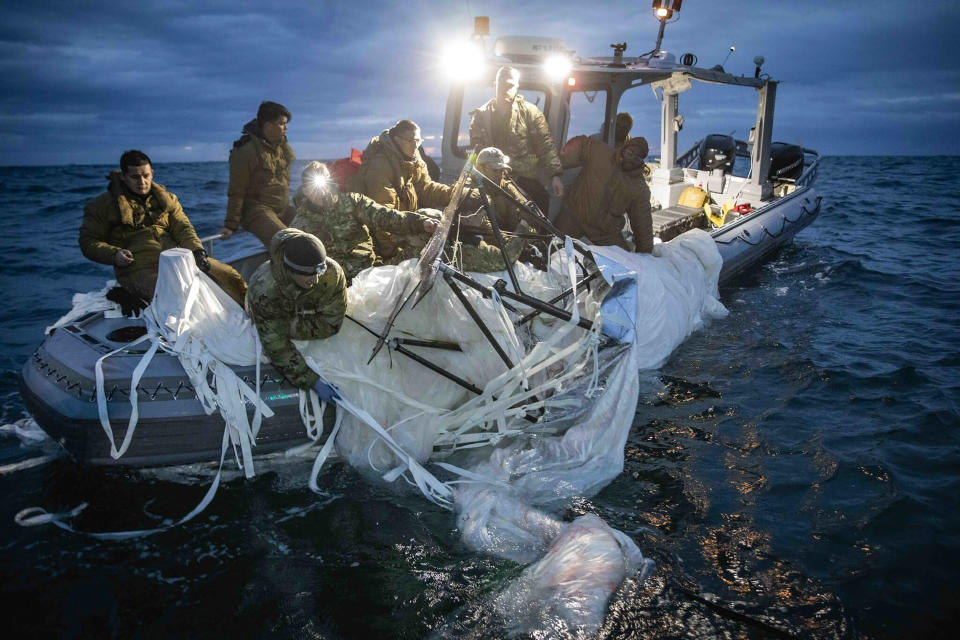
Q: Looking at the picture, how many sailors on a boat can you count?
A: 9